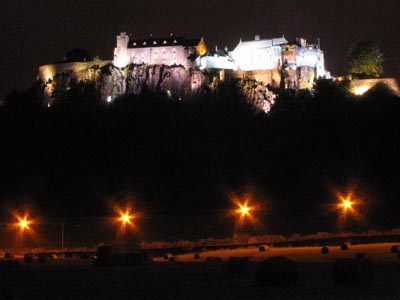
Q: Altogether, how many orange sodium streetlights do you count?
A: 4